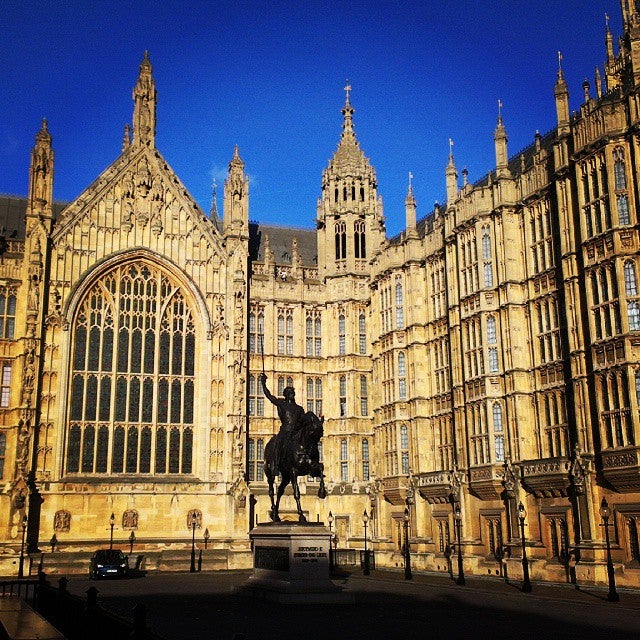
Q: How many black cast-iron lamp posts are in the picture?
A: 9